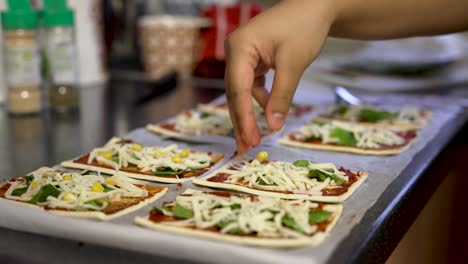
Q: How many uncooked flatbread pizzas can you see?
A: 8